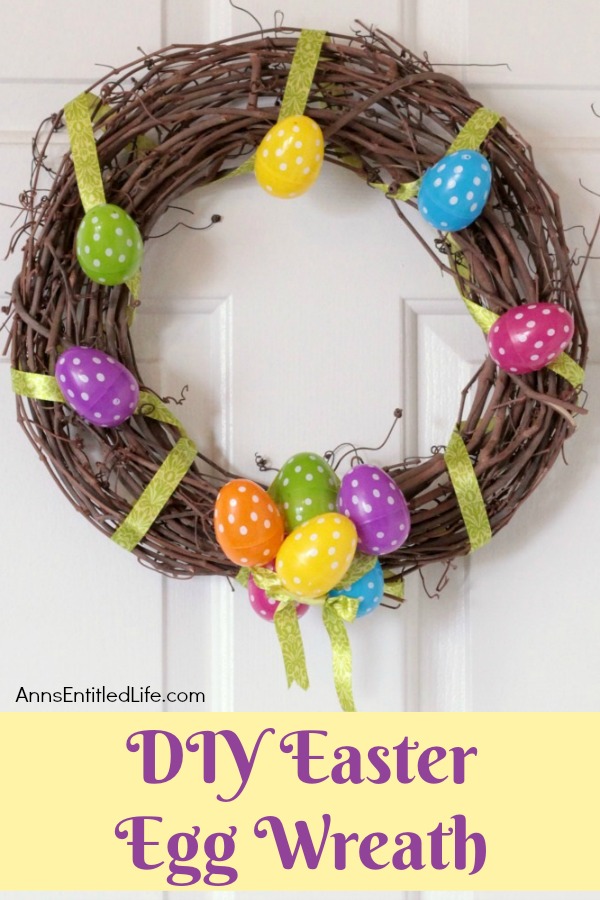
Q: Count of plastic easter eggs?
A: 11